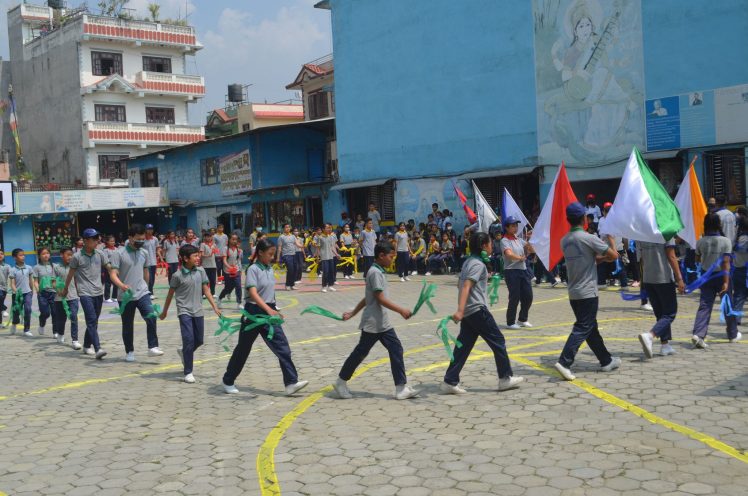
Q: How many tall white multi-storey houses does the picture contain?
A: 1